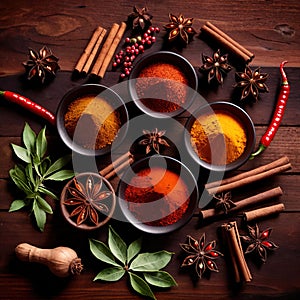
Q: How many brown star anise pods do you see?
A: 10